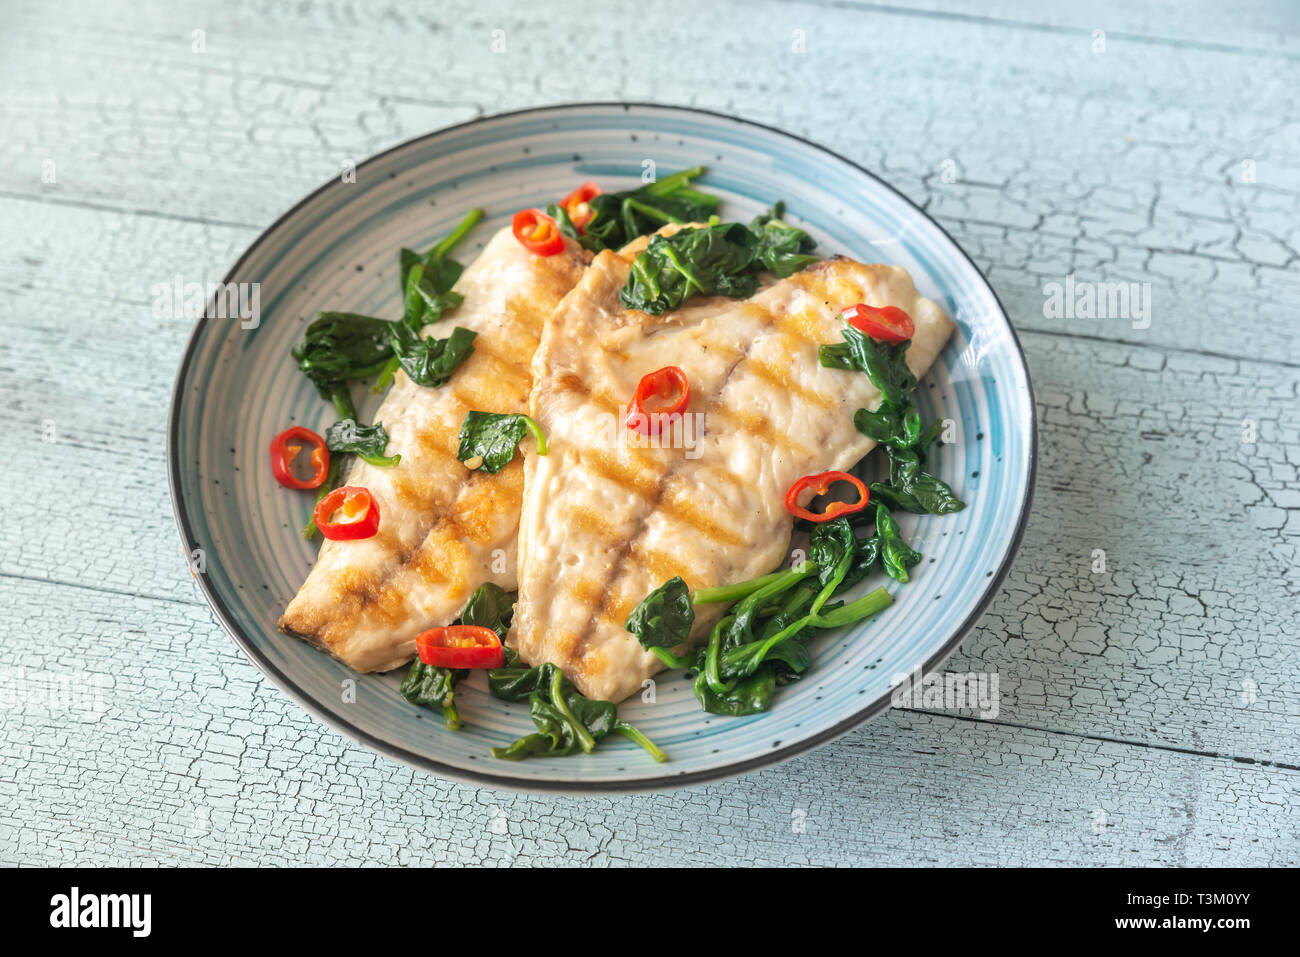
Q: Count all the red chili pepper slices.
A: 8